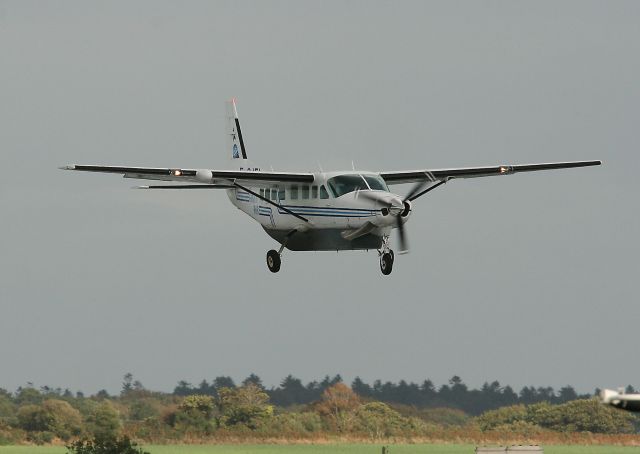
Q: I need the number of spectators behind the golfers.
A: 0